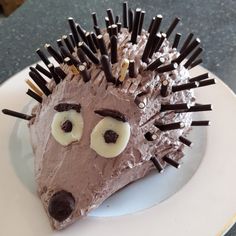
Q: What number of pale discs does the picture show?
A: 2